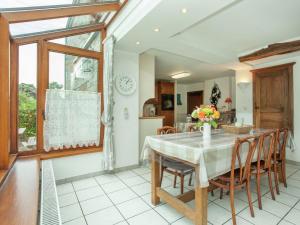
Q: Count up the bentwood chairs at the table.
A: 5